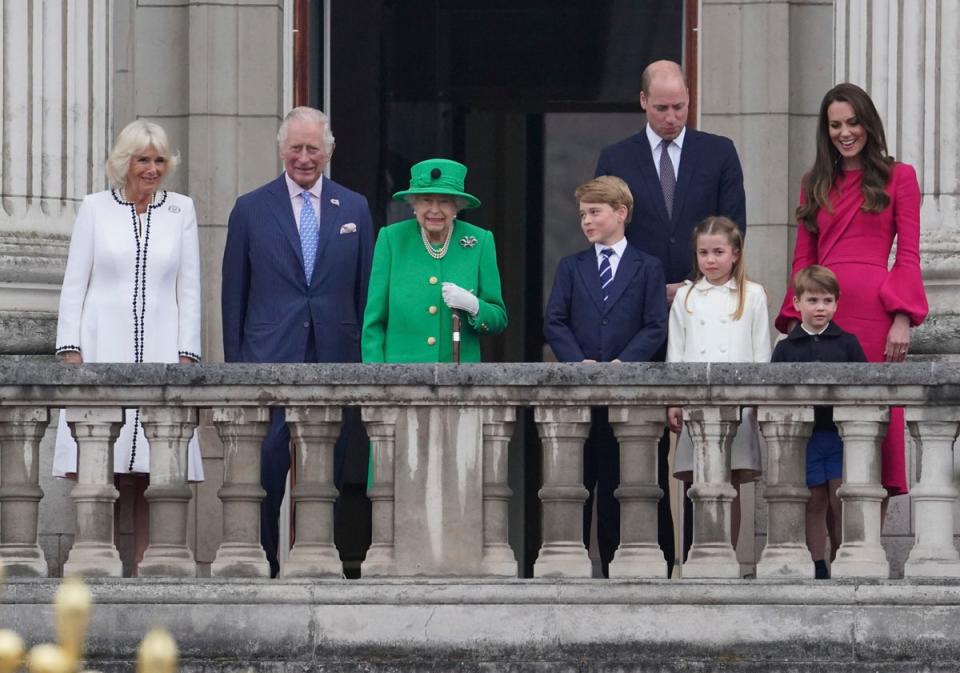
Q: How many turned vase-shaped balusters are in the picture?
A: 13